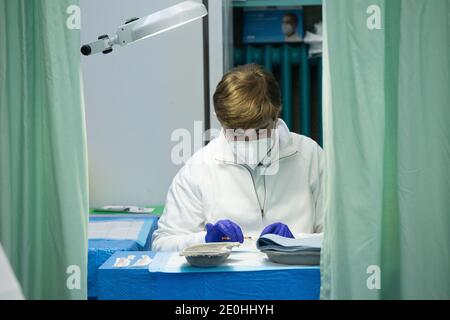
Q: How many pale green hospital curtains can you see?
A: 2